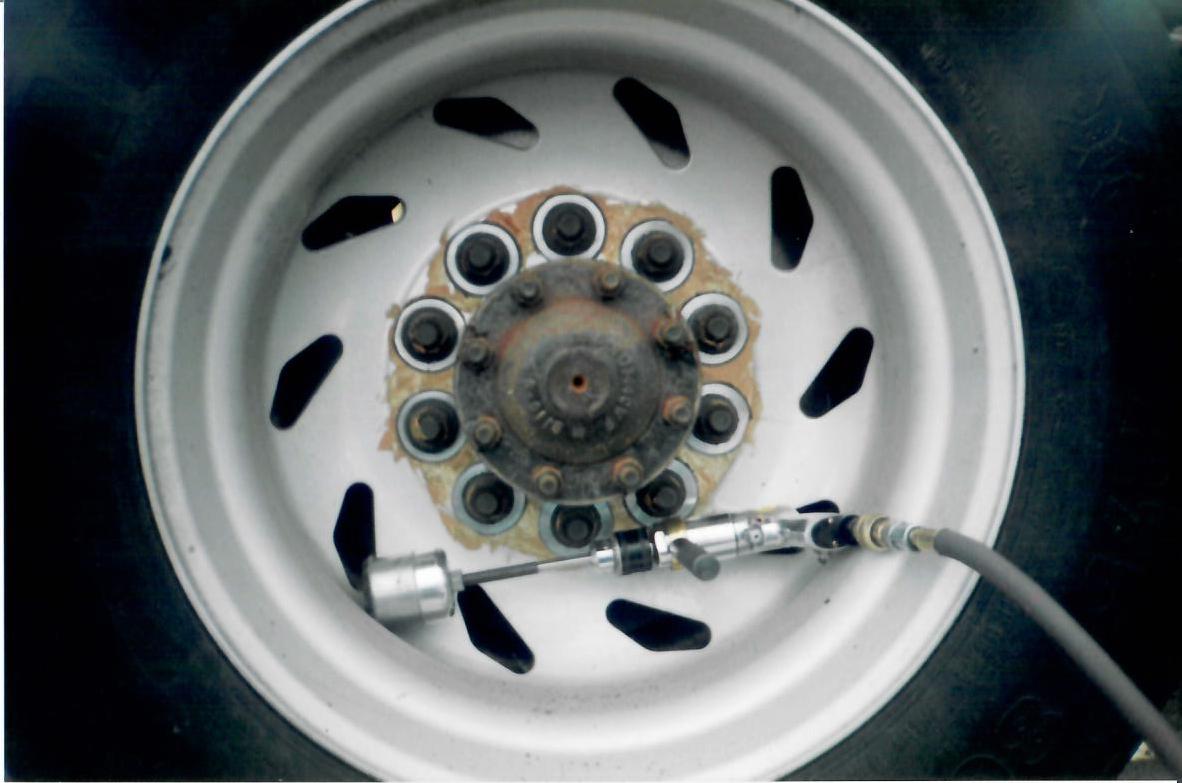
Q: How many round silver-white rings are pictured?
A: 10